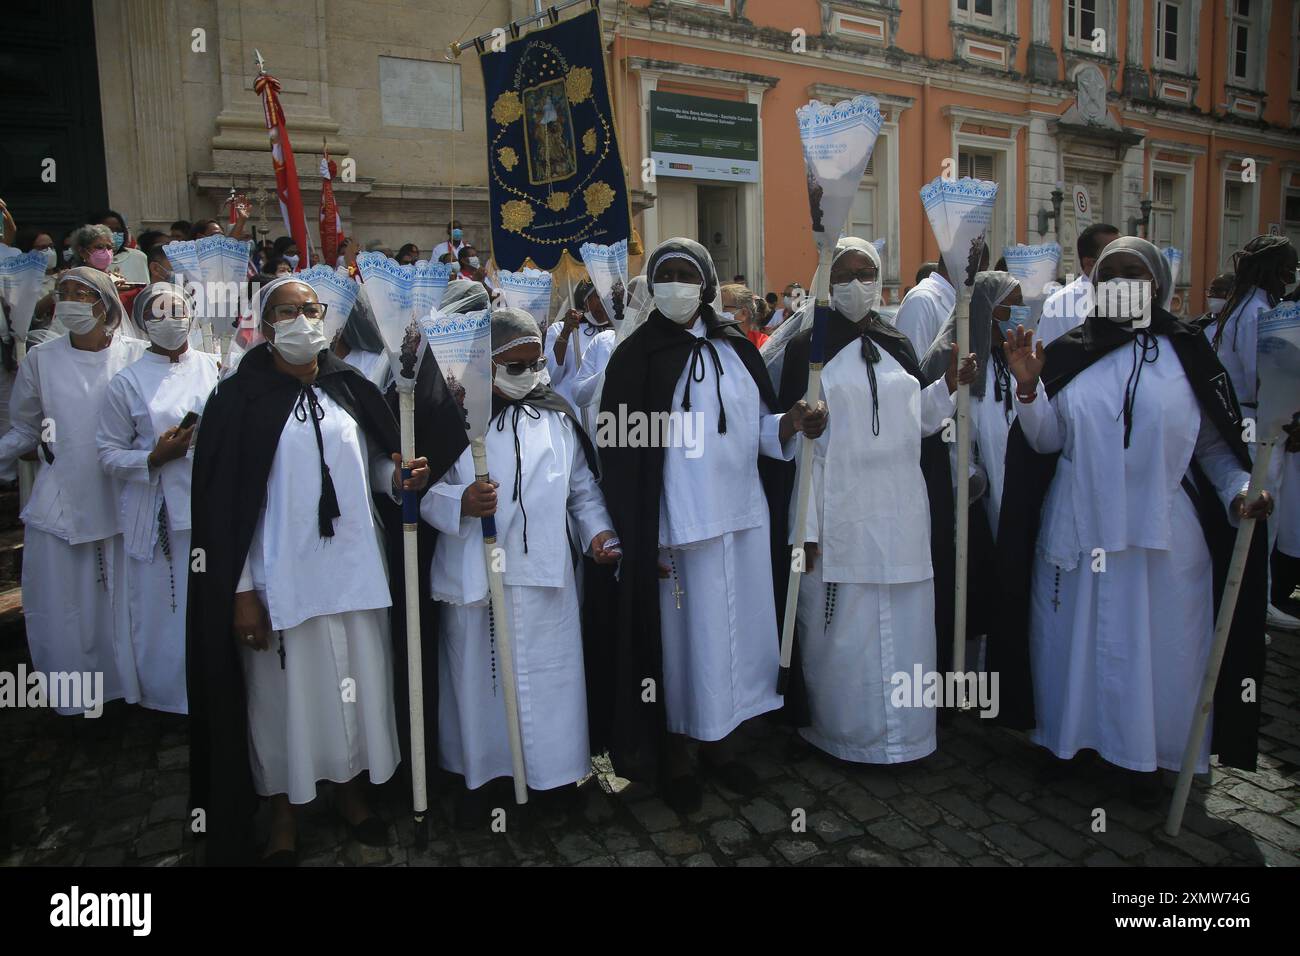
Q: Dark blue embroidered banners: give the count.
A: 1